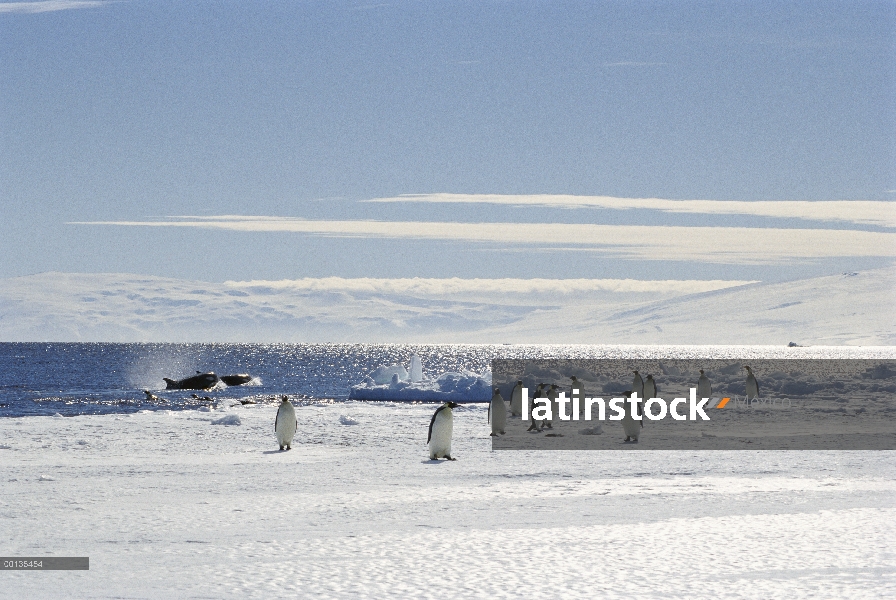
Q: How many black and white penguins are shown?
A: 12